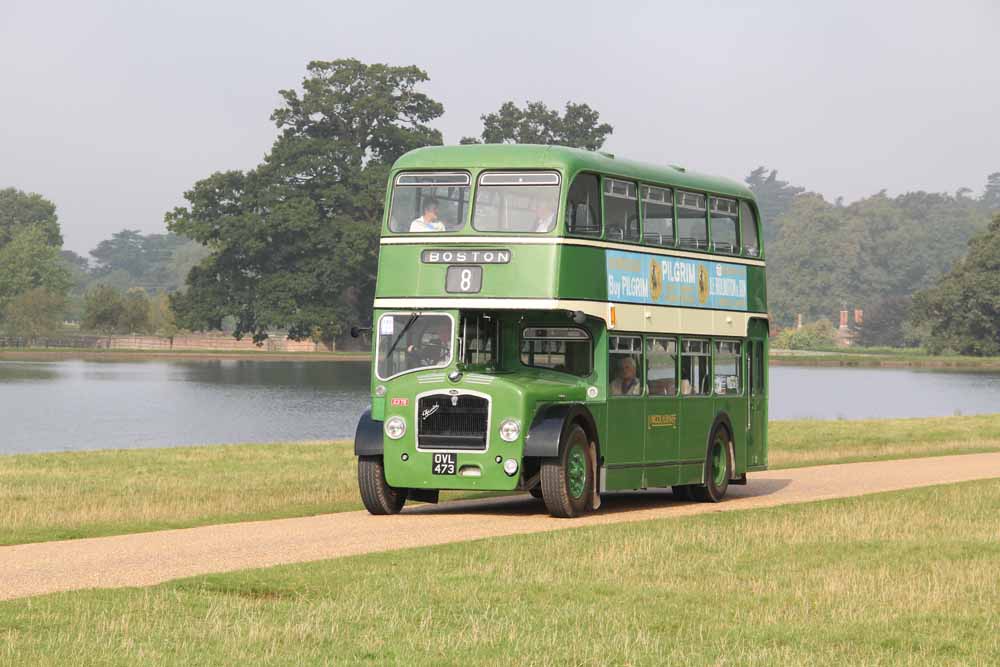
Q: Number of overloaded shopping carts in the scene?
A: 0